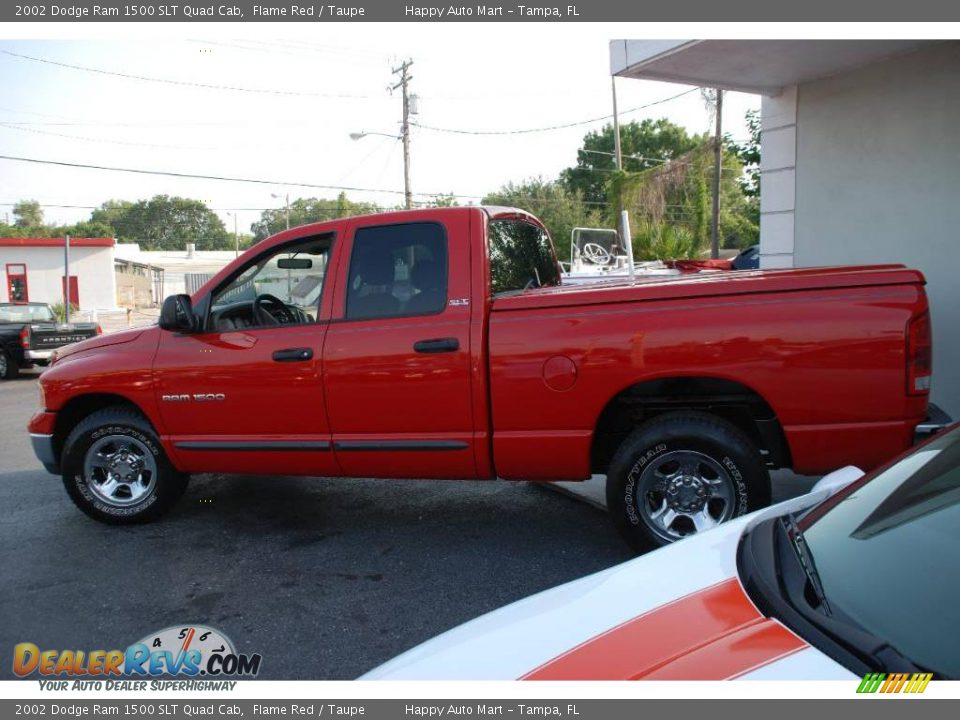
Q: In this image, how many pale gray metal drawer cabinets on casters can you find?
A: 0